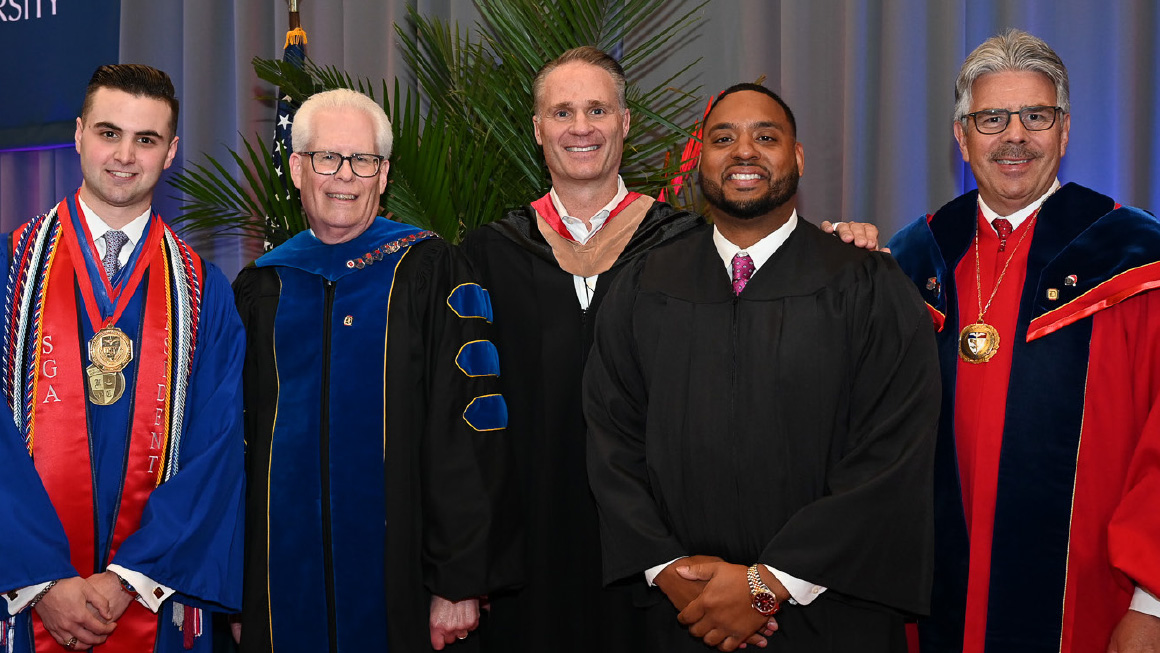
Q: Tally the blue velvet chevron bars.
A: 3